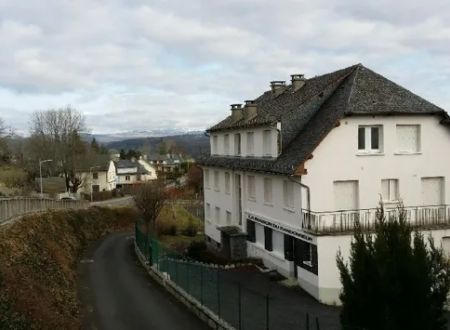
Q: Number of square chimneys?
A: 4